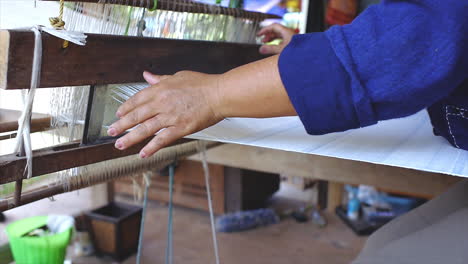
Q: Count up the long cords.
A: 3